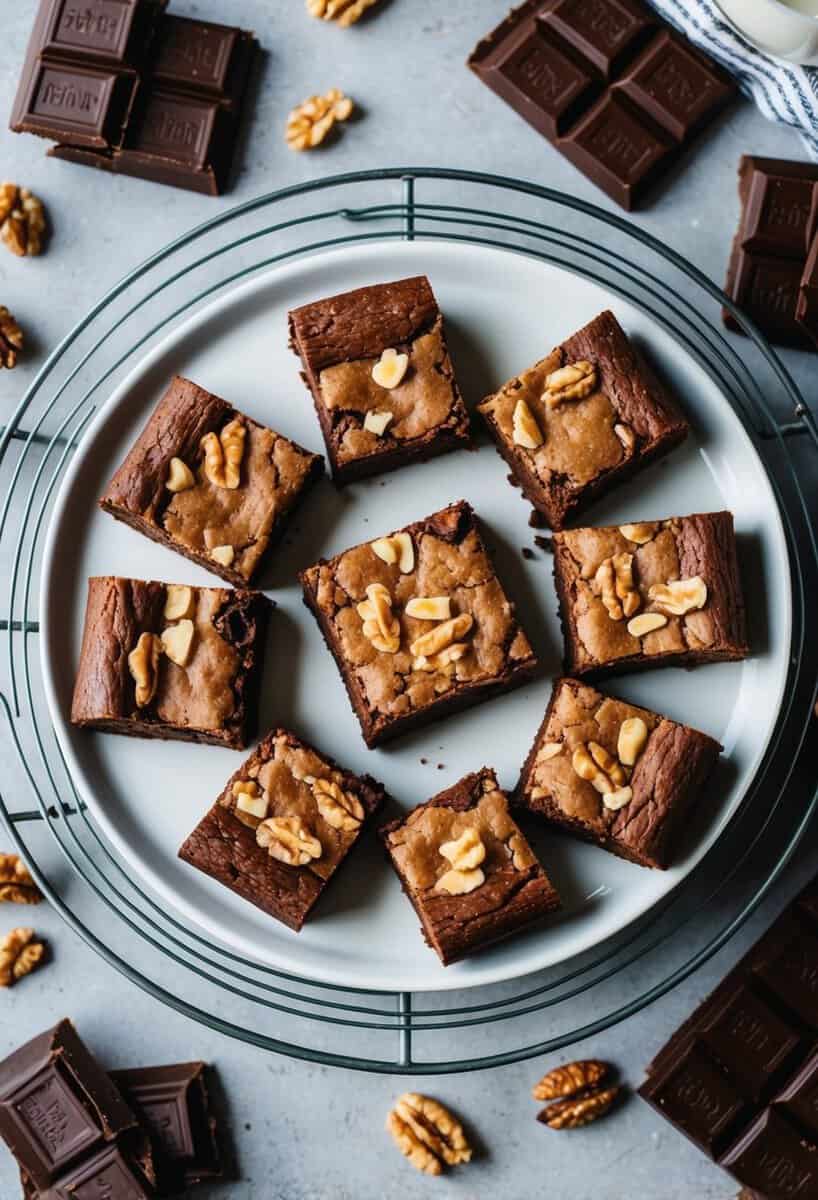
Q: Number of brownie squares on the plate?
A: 9